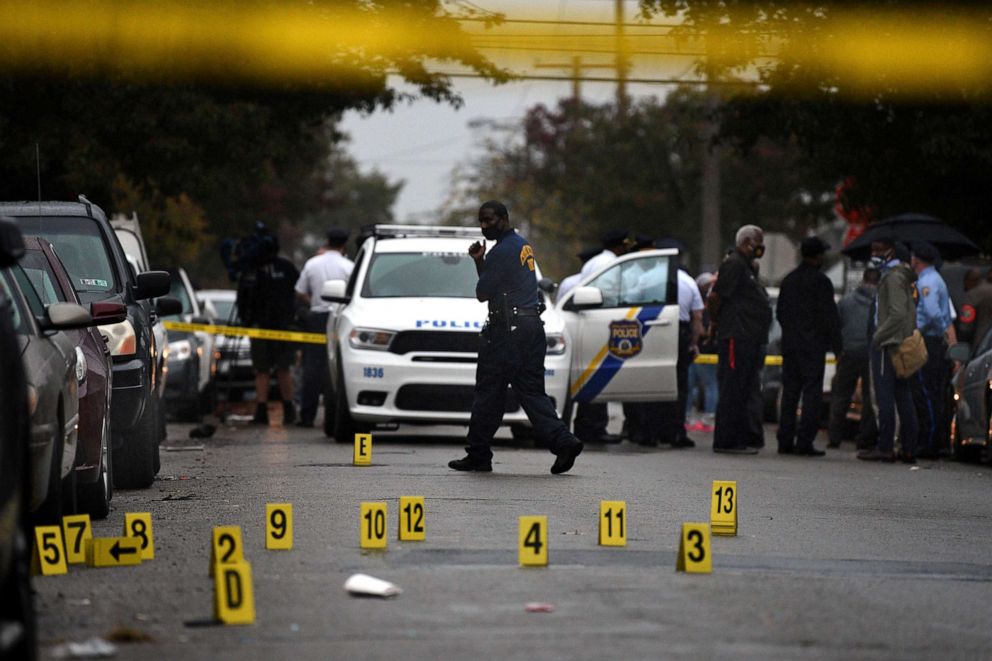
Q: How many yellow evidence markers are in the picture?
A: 14